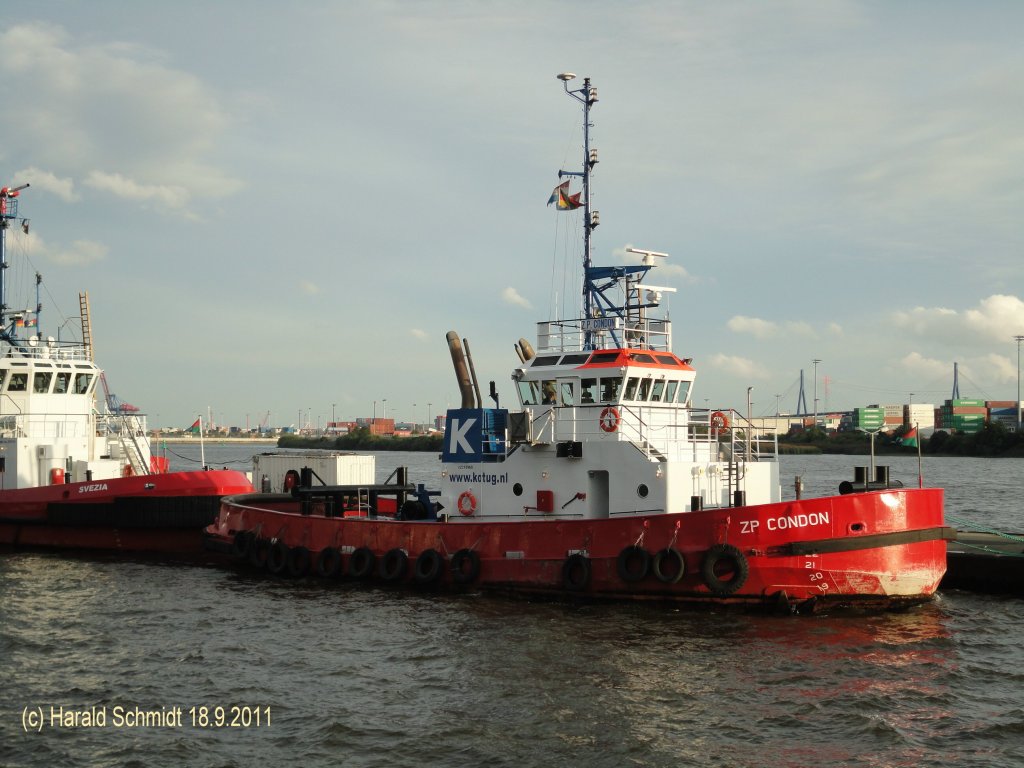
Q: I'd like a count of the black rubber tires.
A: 13